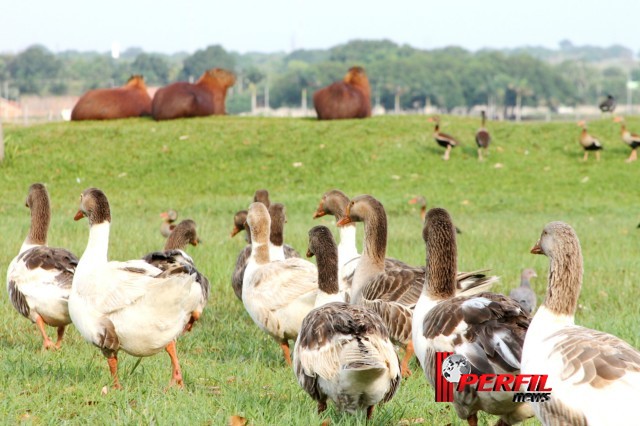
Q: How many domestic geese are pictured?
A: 12